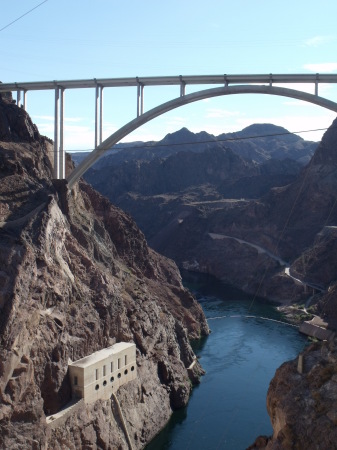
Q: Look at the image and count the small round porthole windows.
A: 6